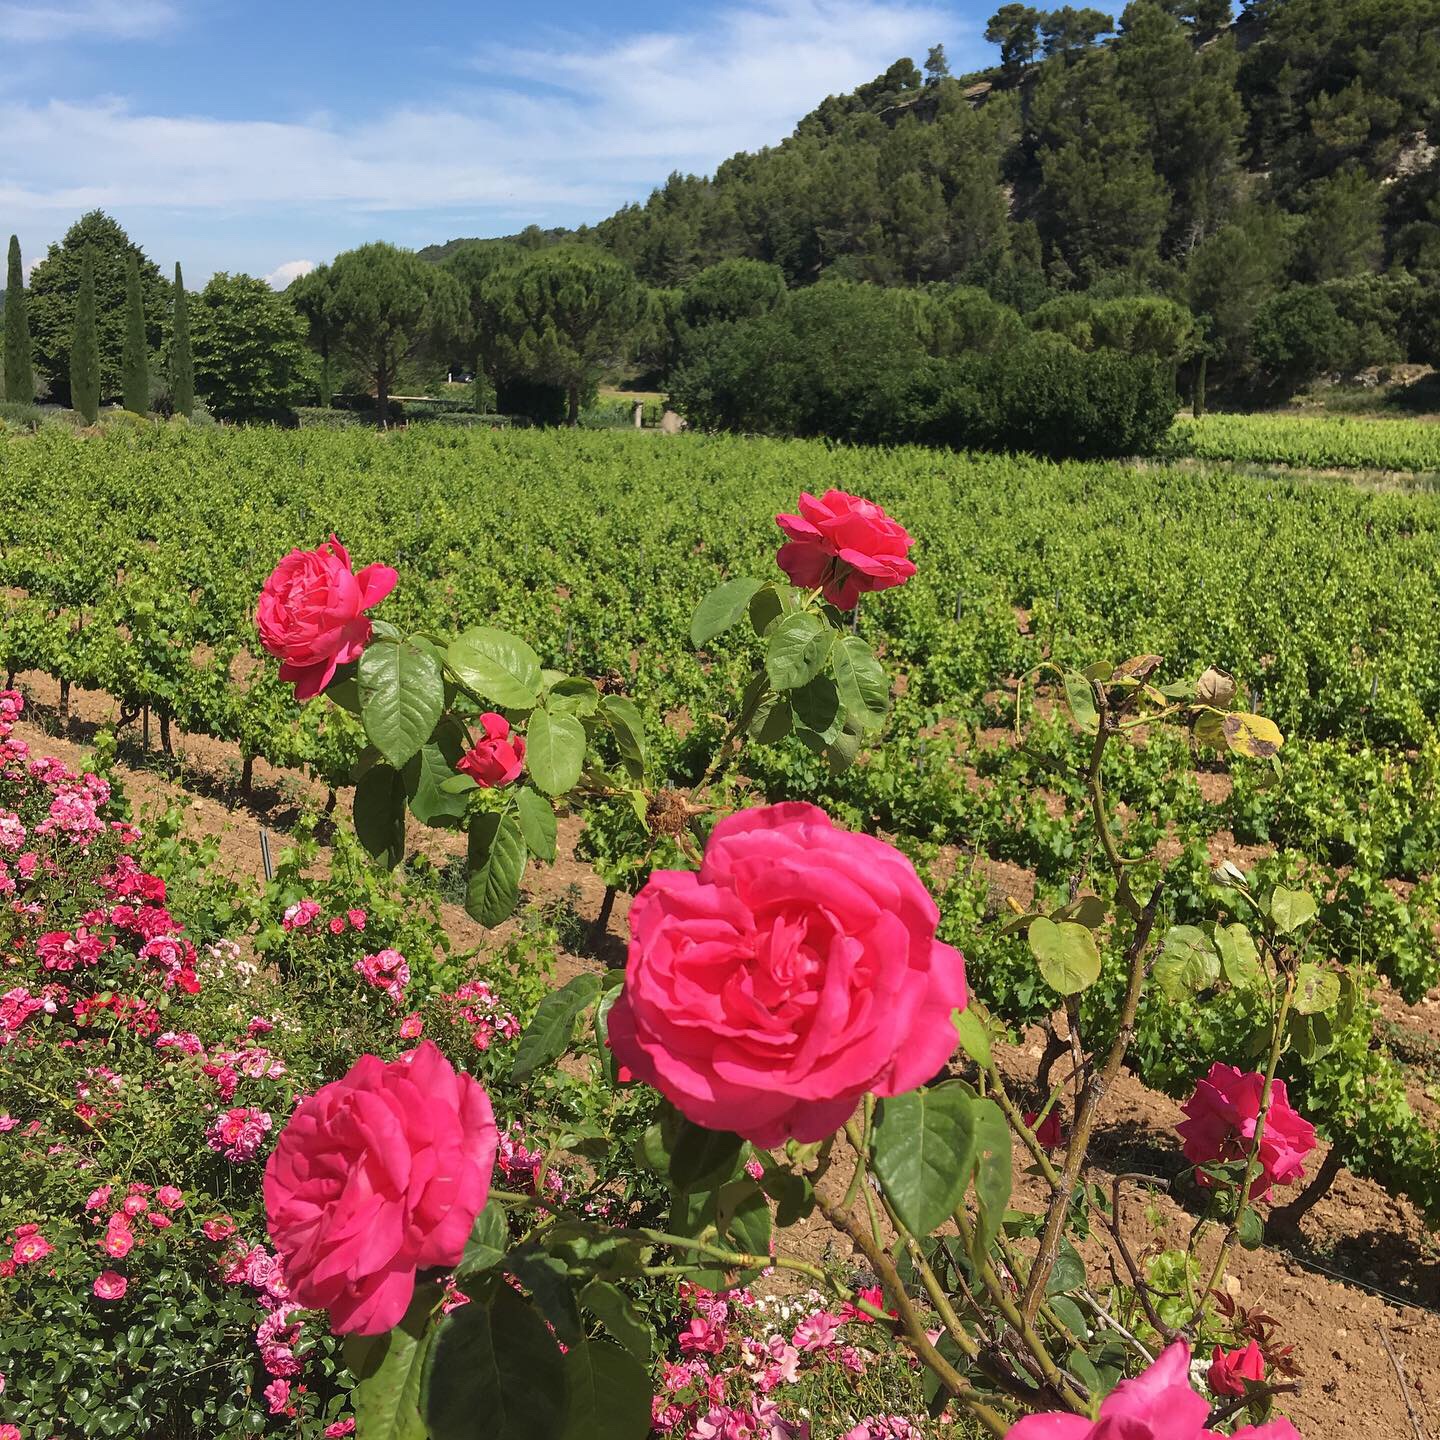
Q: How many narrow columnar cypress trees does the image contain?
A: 4